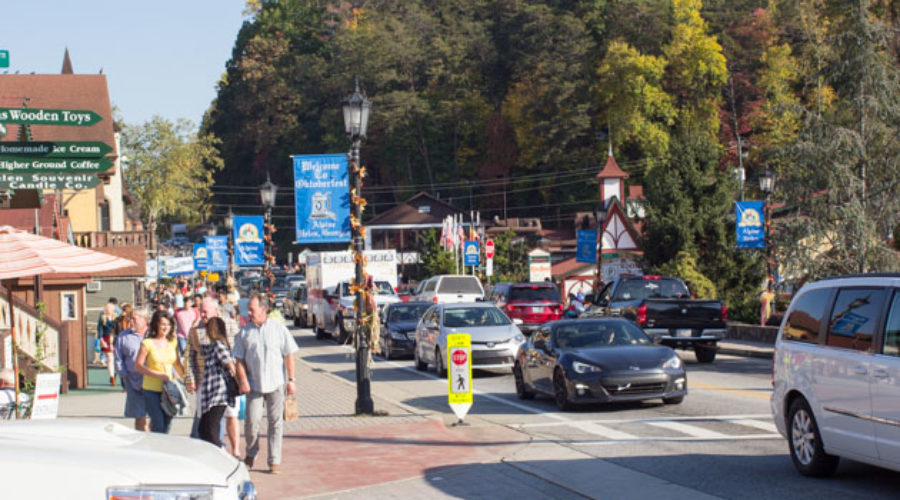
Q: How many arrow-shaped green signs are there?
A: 4